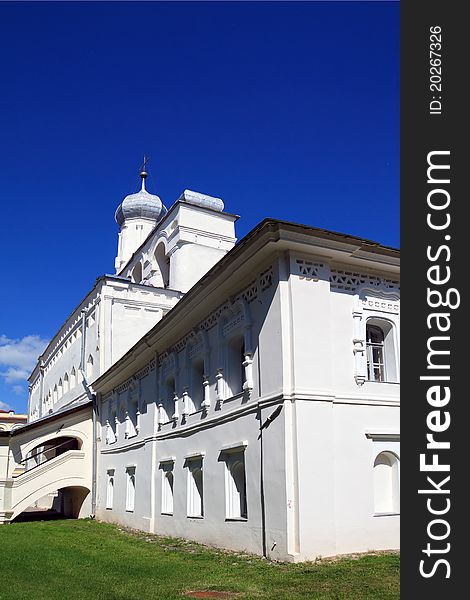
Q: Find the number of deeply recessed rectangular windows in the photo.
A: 5